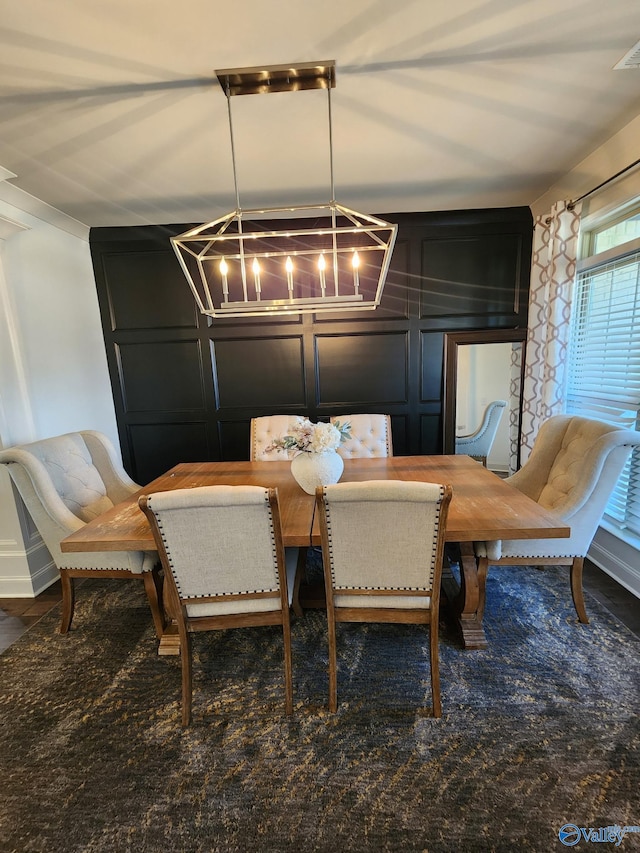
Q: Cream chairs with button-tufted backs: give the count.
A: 4